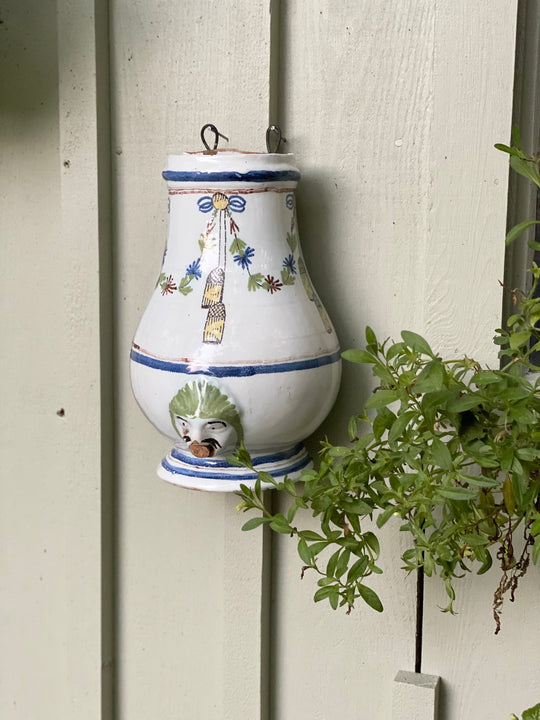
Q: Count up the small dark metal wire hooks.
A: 2